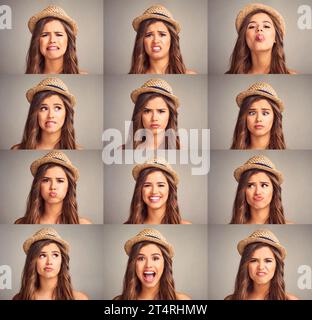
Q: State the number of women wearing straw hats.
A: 12